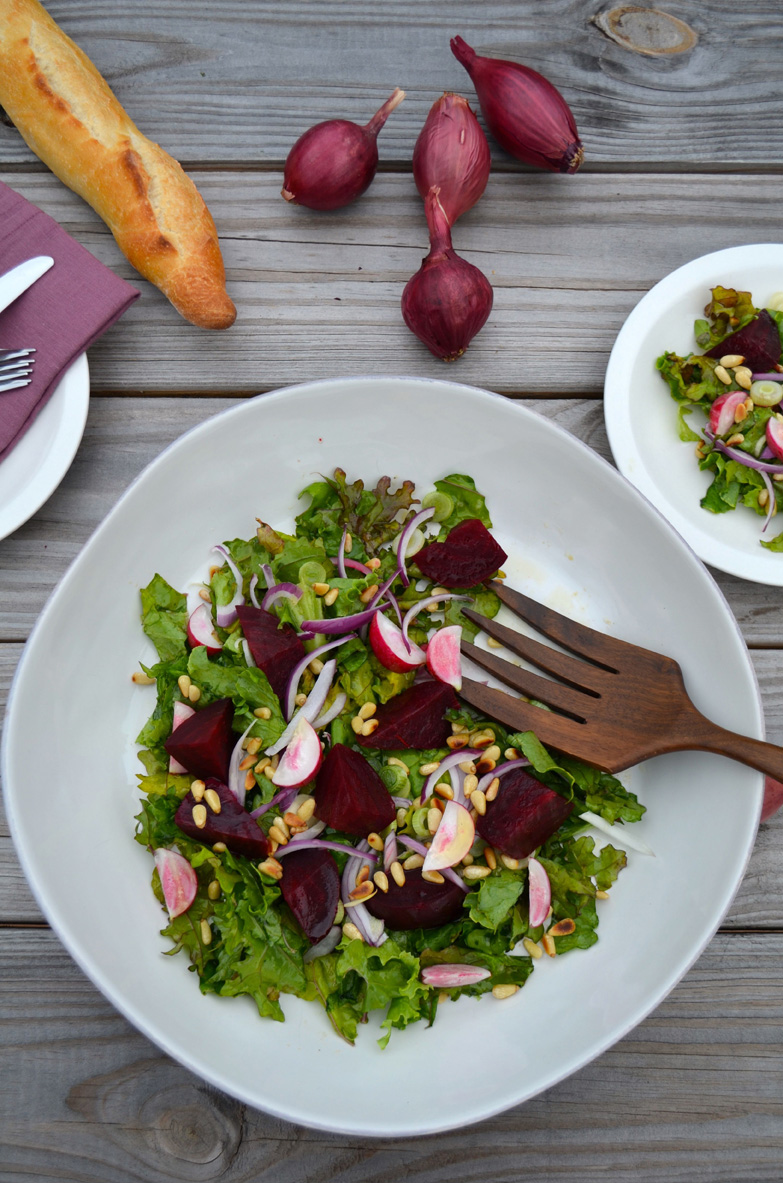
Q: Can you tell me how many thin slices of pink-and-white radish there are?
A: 11